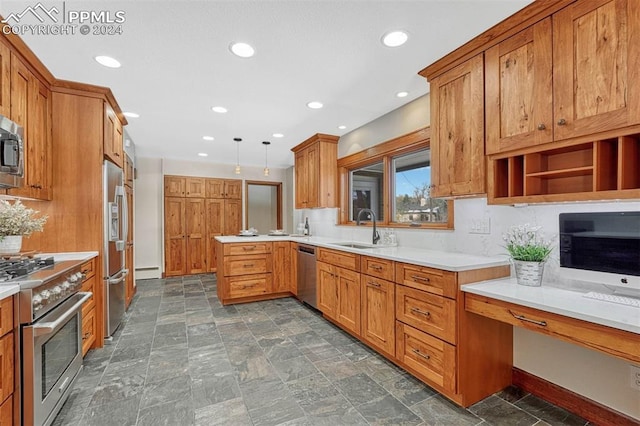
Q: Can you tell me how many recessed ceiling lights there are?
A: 11